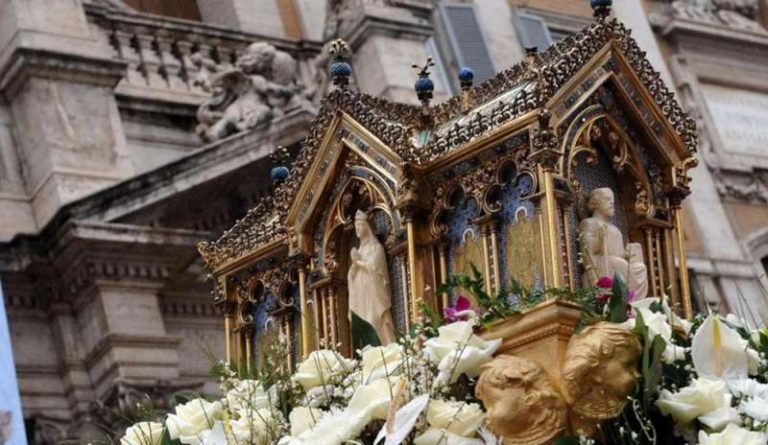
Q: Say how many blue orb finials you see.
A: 5